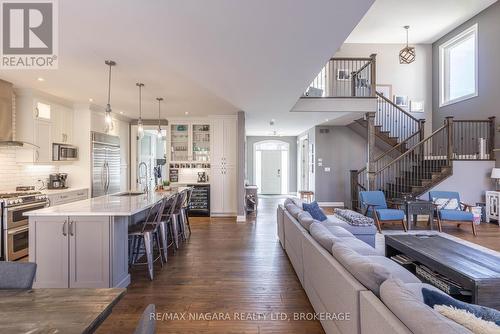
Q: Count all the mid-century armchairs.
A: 2